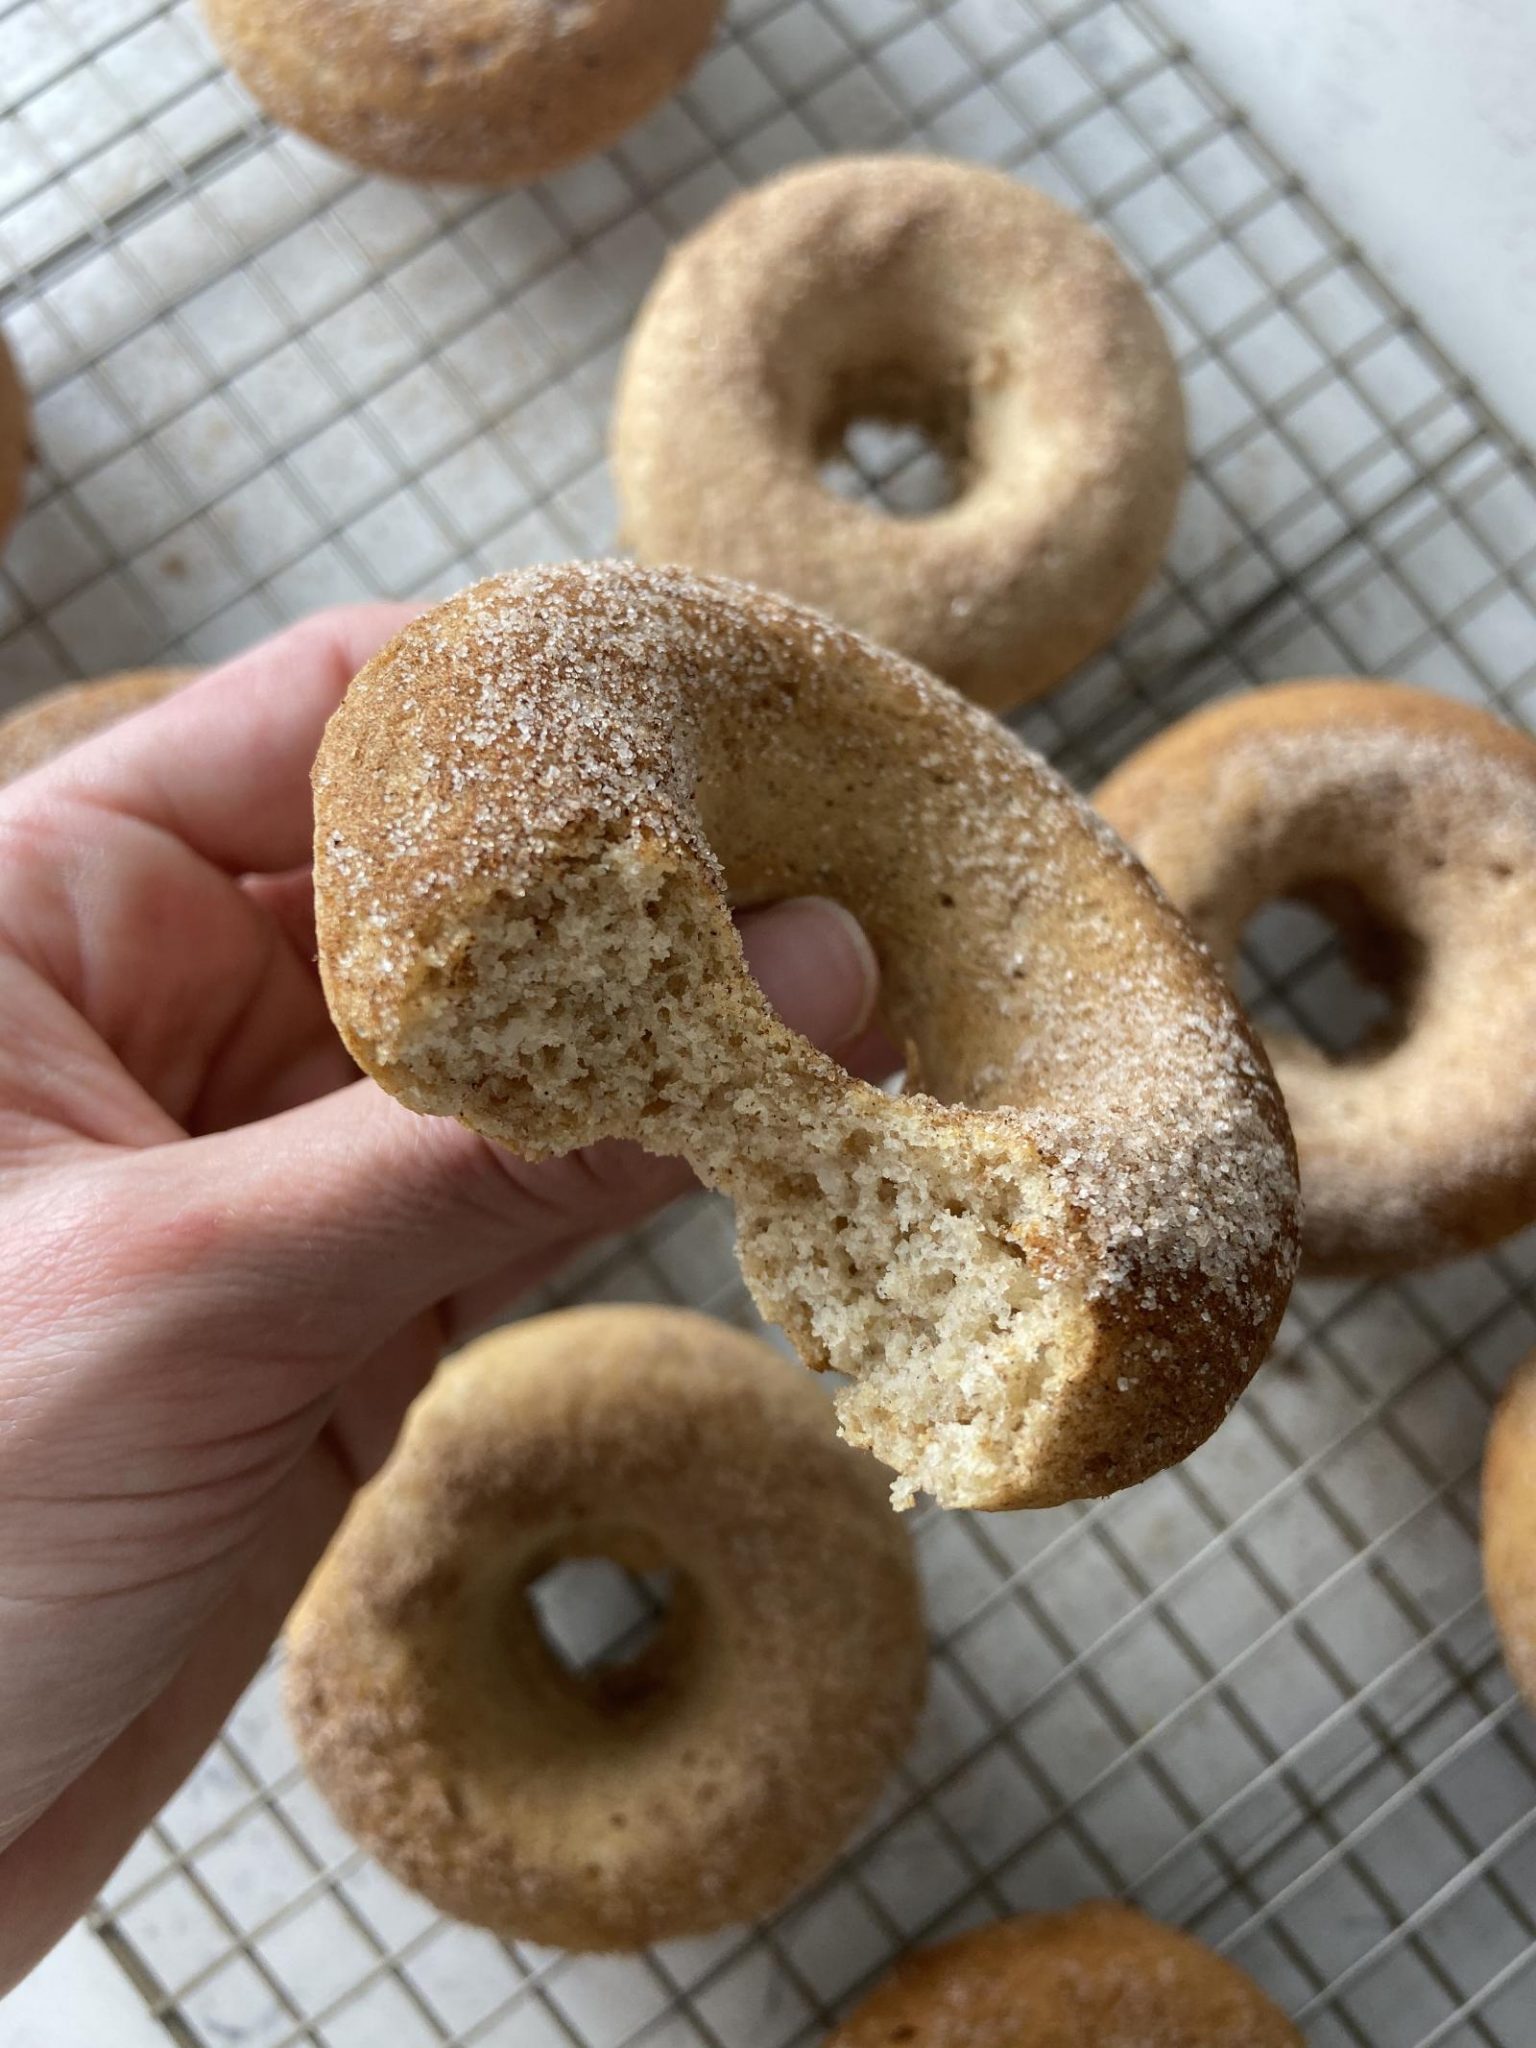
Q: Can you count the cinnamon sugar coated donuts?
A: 9